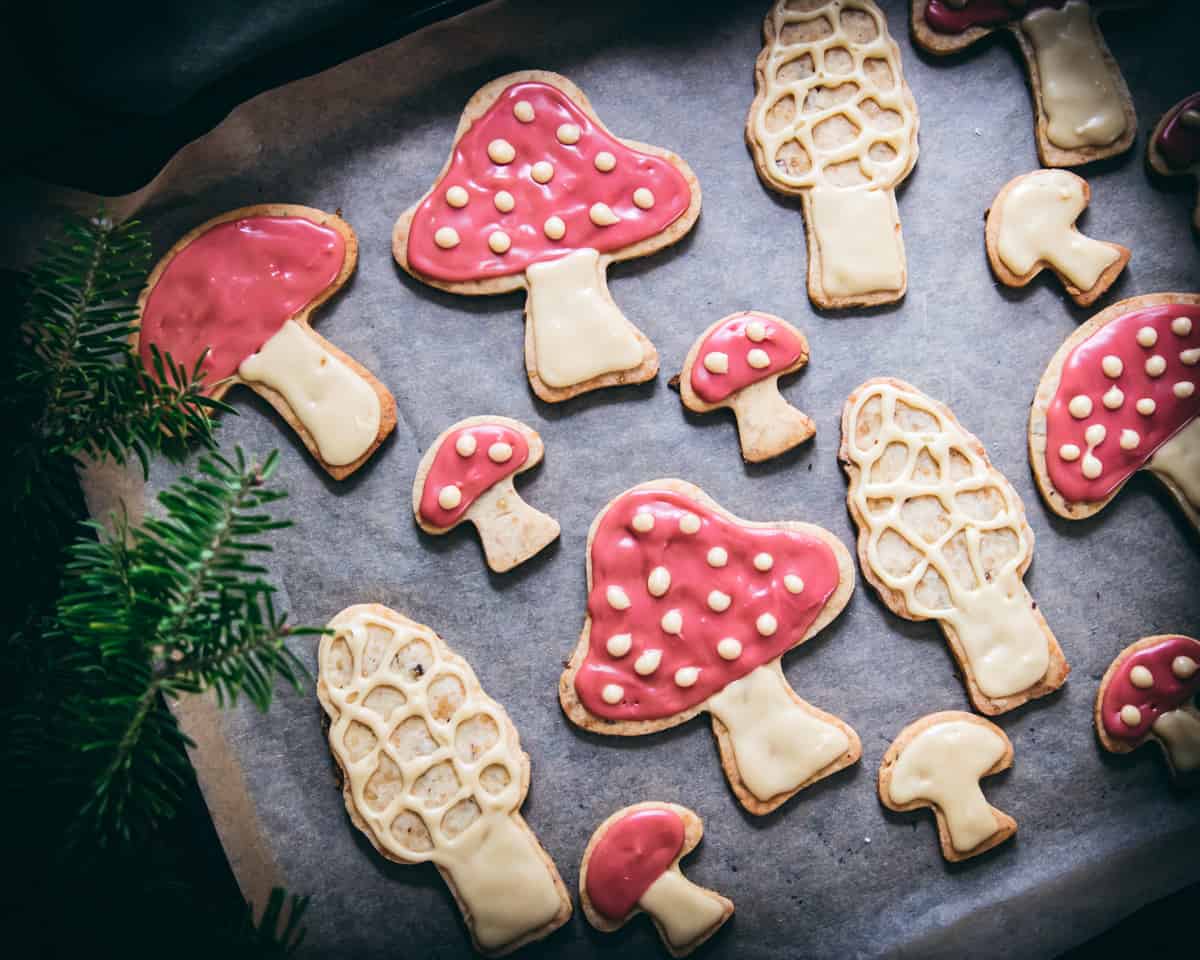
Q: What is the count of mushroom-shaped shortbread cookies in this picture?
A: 15